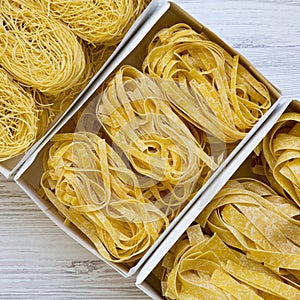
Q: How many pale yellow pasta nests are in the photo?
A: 9